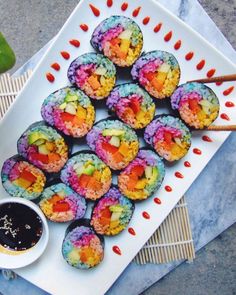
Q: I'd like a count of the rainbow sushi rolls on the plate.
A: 15